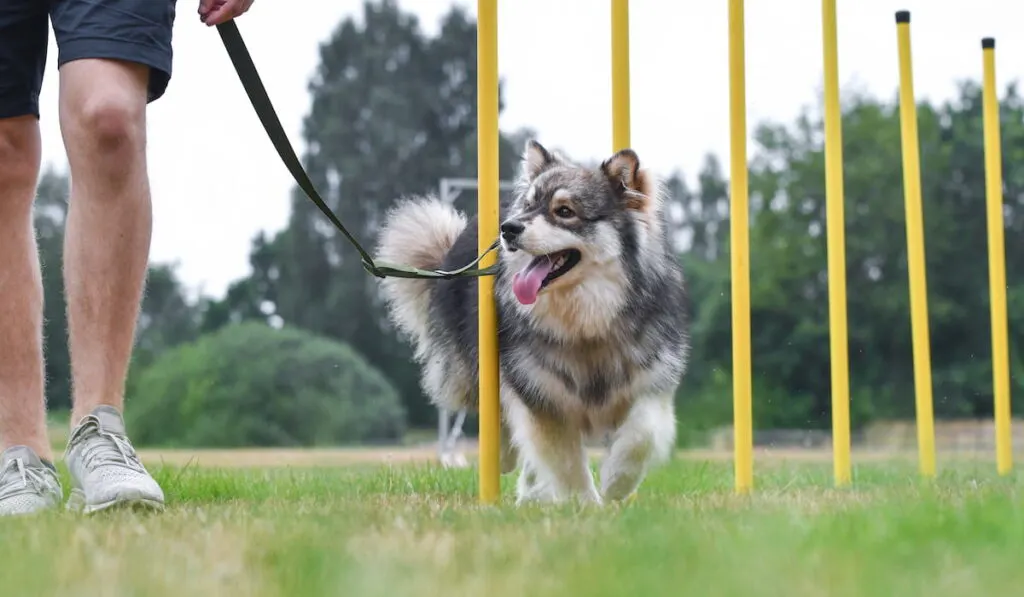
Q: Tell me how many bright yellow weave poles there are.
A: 6